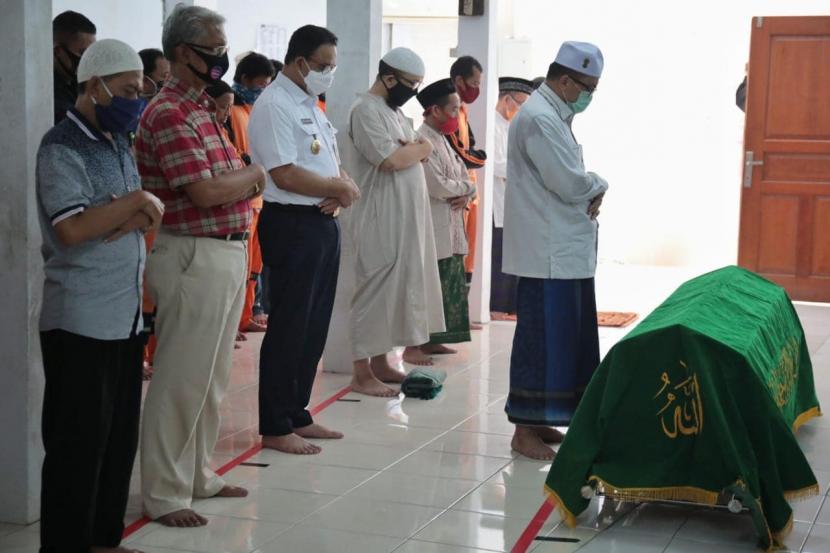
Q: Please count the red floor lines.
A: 2